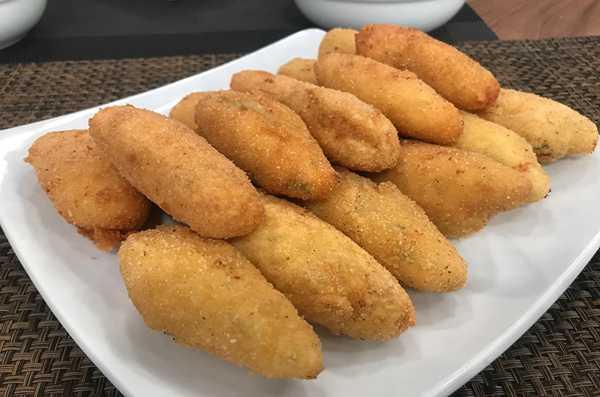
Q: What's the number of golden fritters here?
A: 15